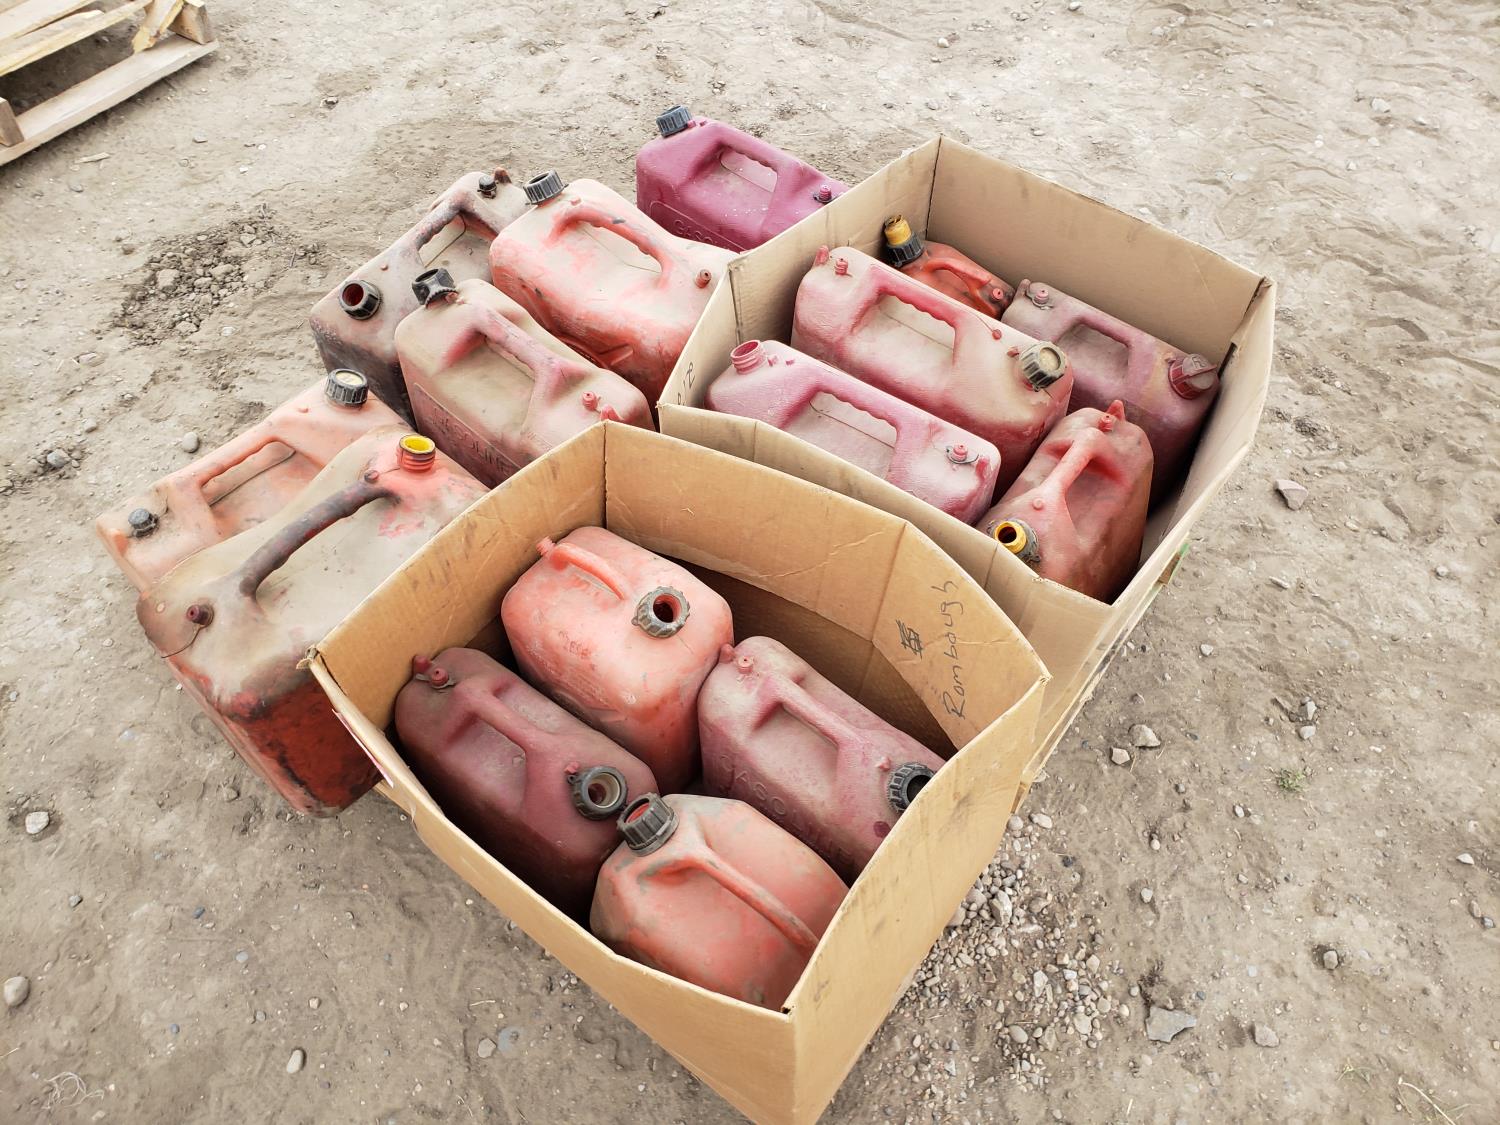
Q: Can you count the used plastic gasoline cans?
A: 15